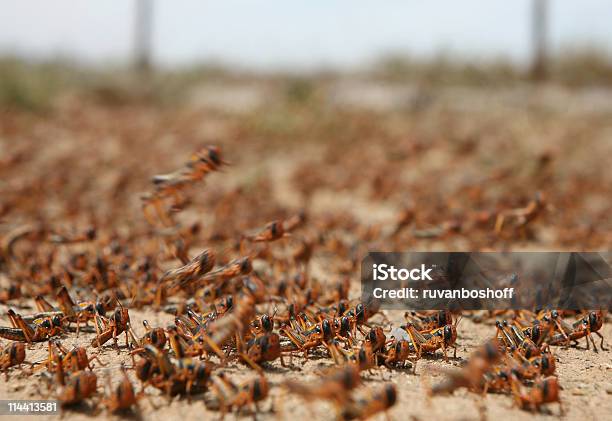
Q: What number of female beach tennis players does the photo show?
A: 0